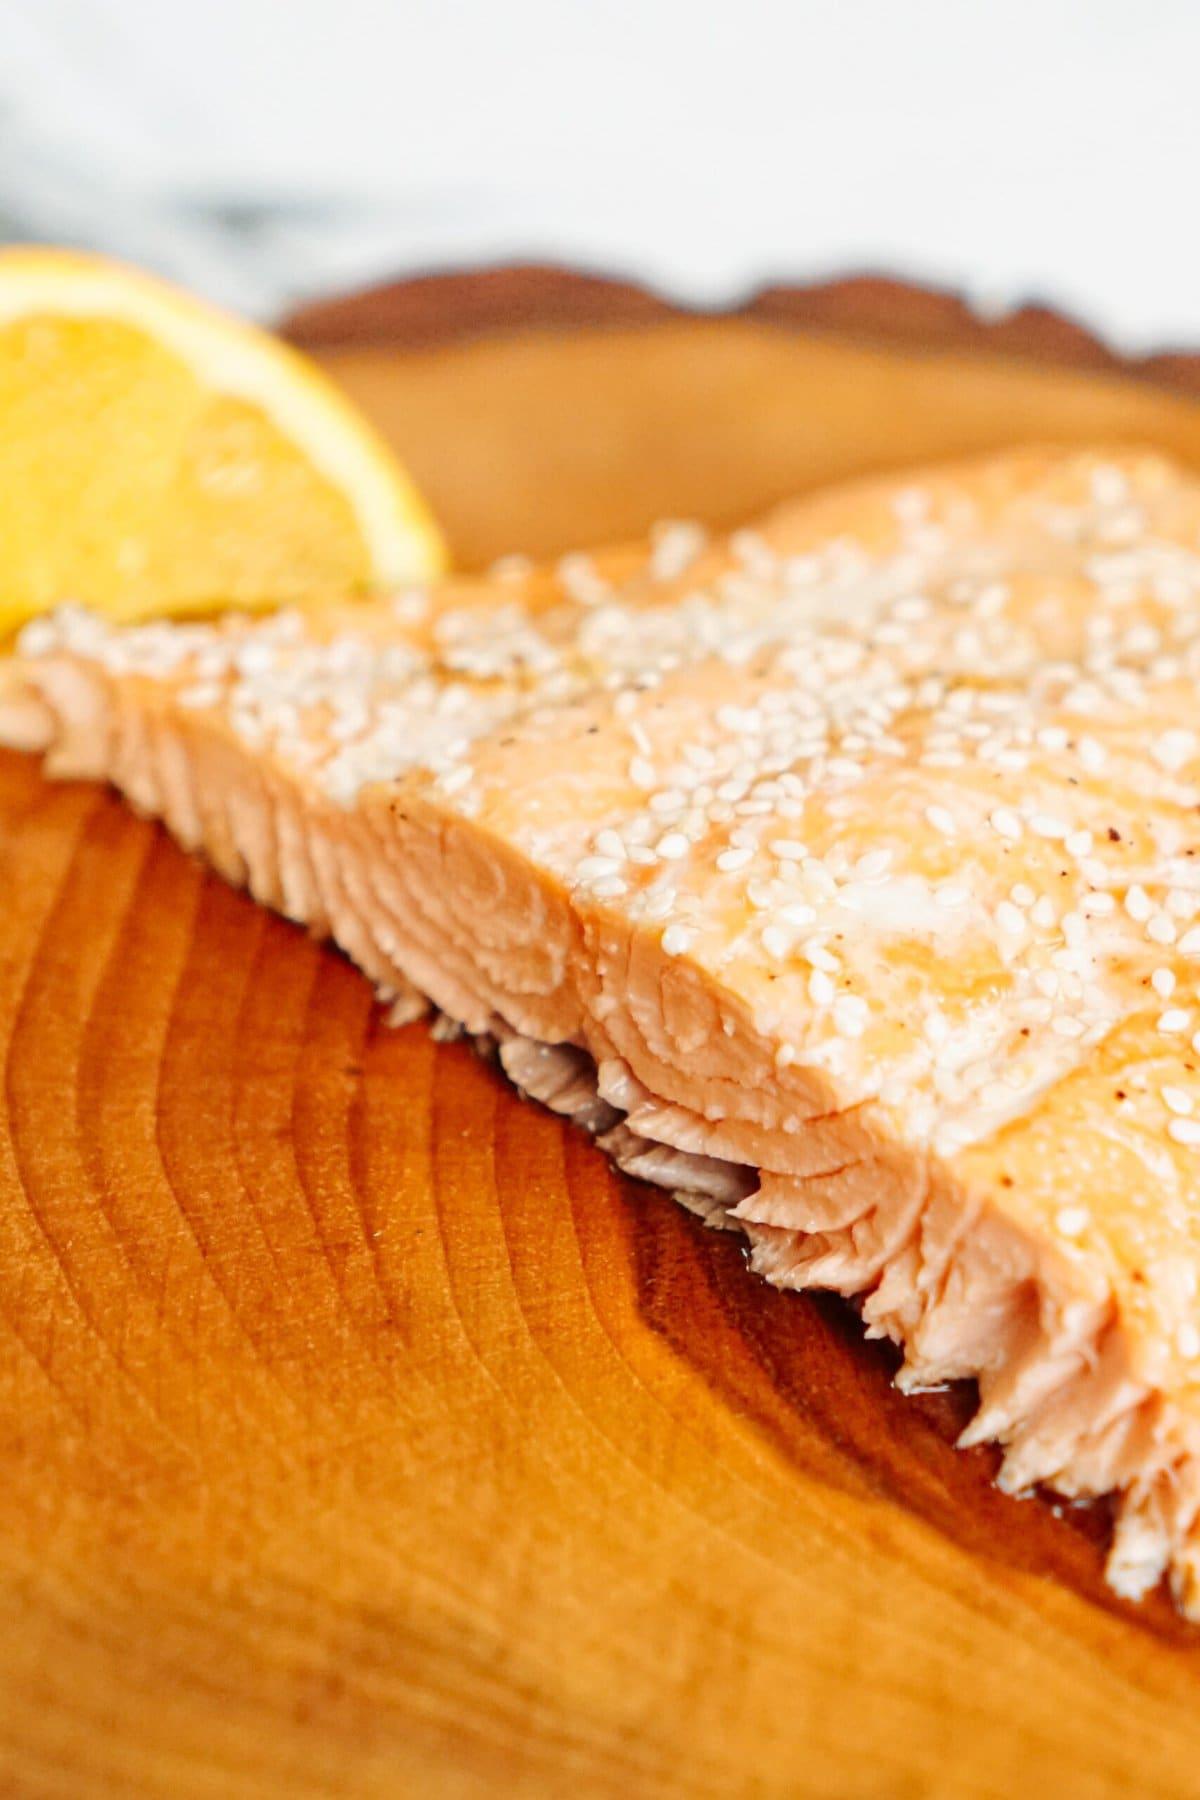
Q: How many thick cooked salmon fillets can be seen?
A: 1